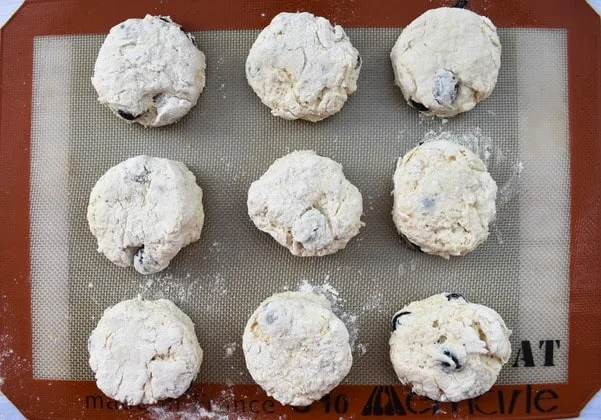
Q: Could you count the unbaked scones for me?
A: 9